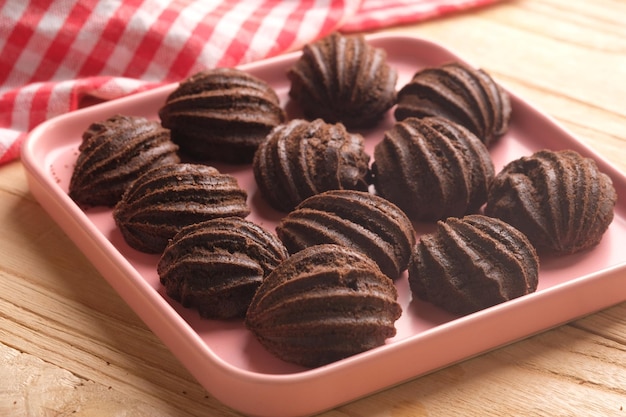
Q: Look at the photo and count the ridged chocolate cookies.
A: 12